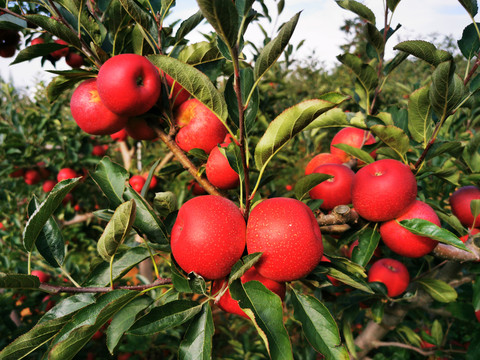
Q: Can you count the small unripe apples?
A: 0